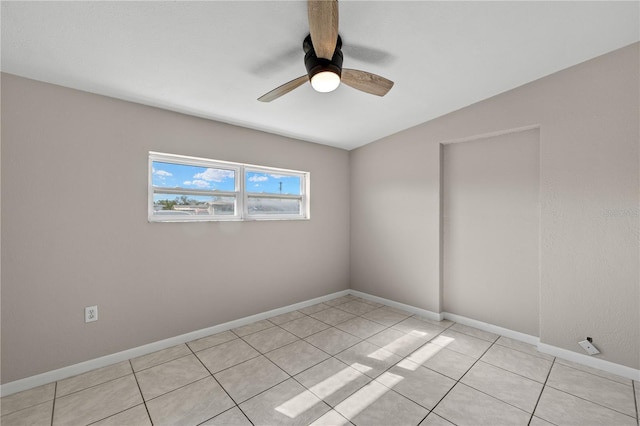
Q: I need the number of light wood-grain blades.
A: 3